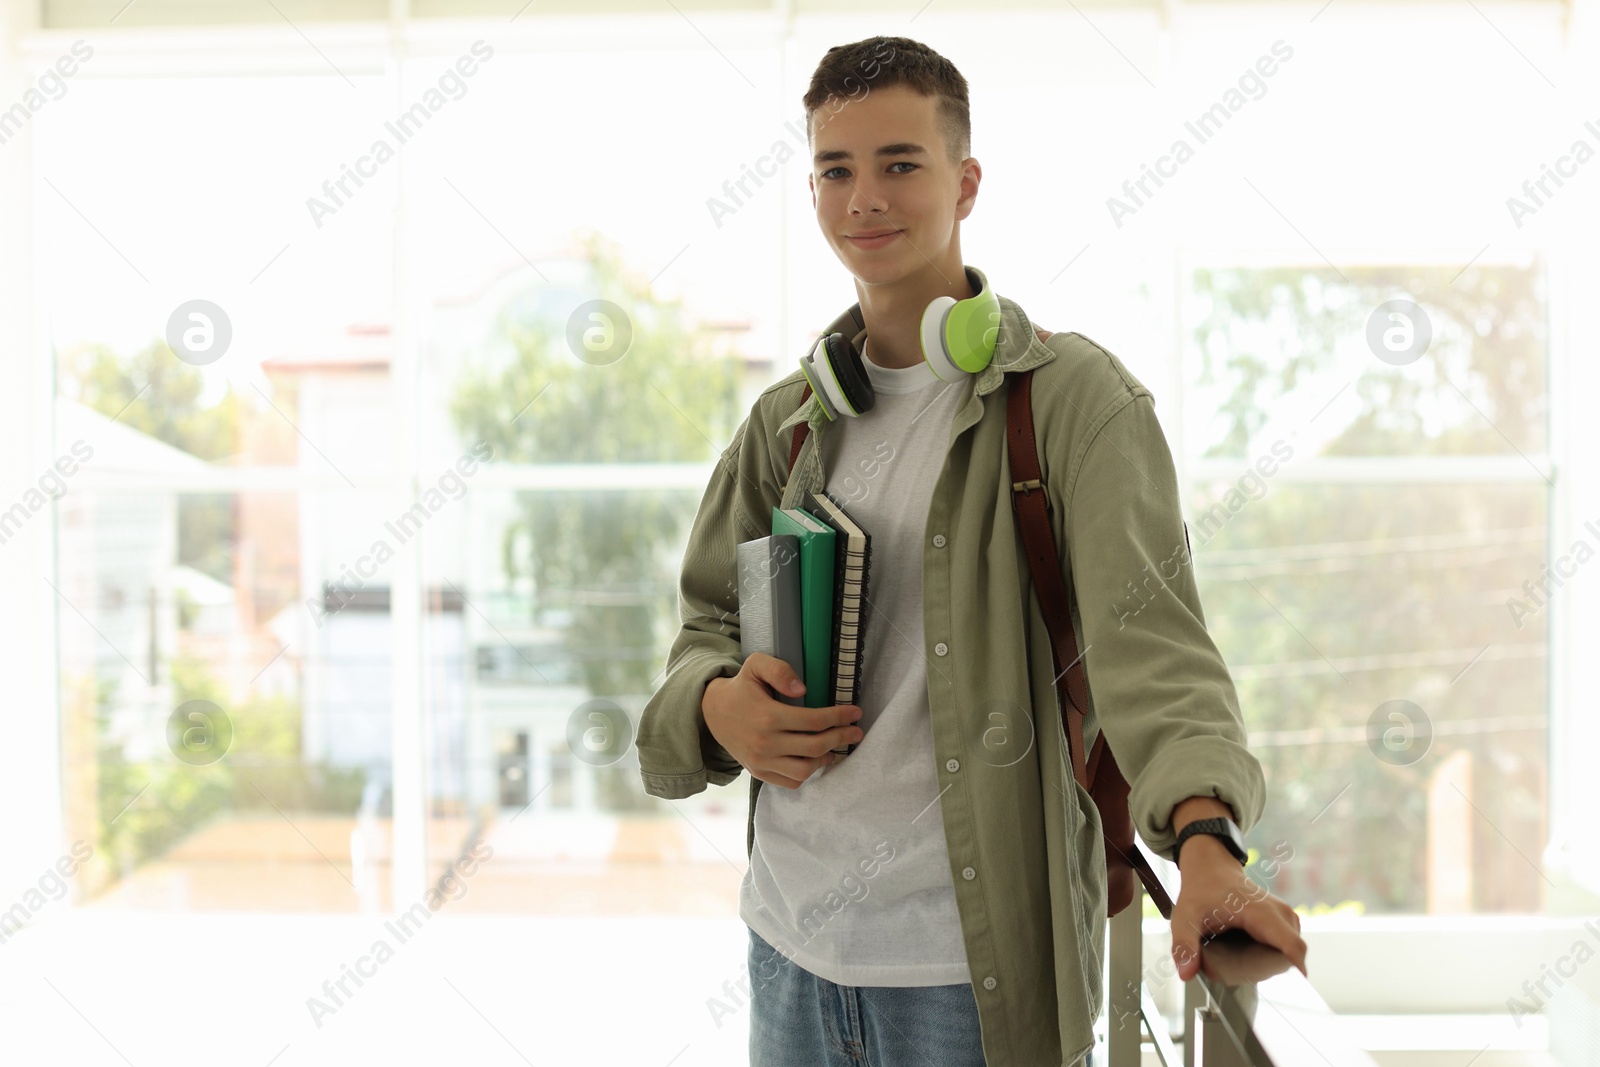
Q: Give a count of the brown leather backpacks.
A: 1